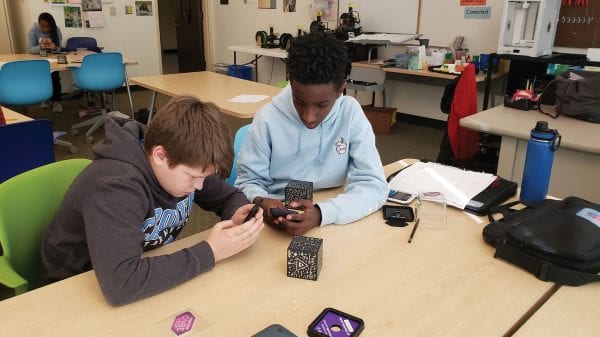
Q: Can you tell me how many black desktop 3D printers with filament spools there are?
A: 4